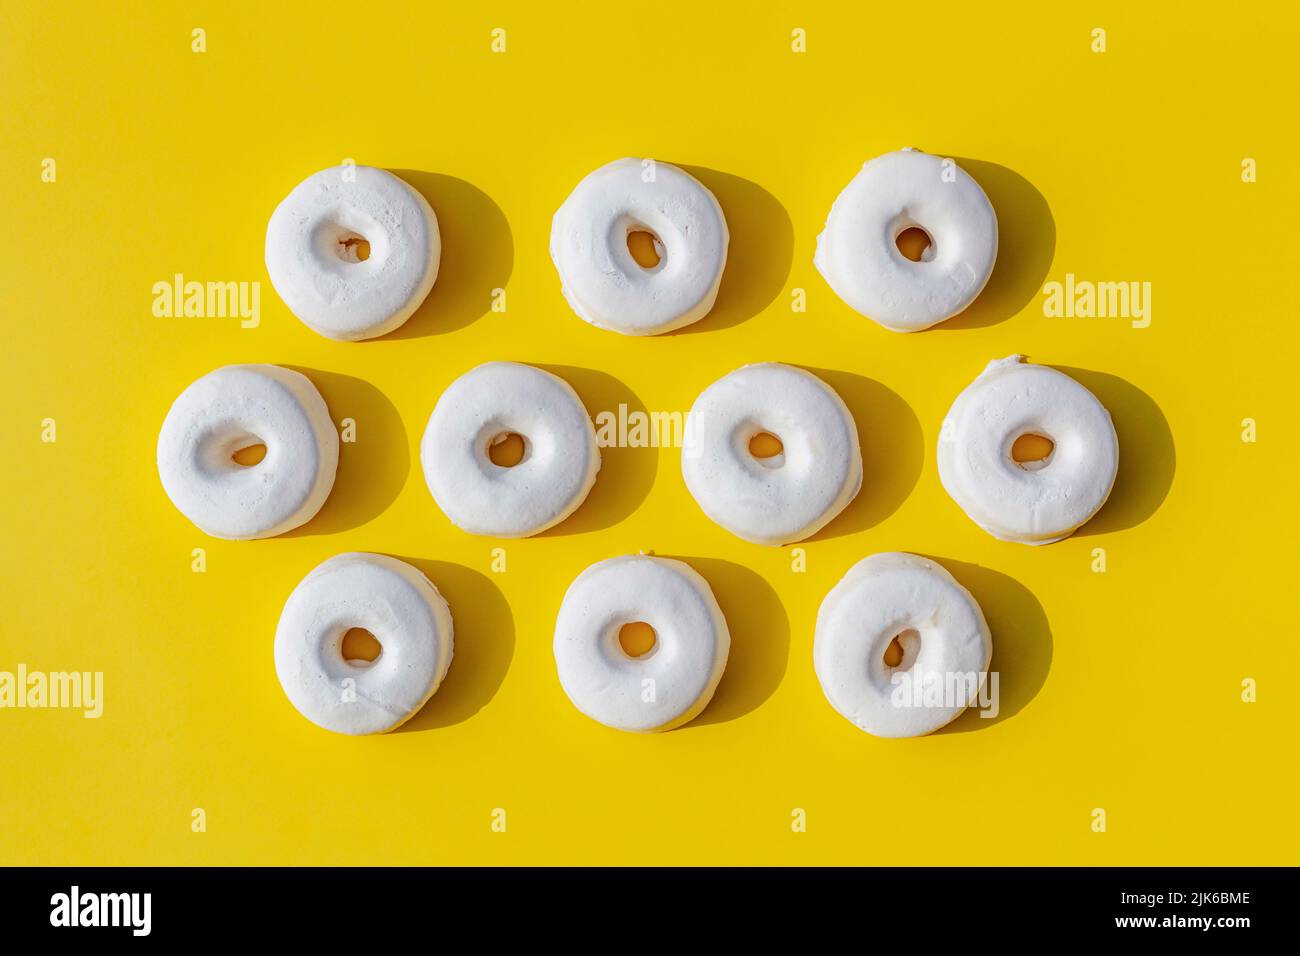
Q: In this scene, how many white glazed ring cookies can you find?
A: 10